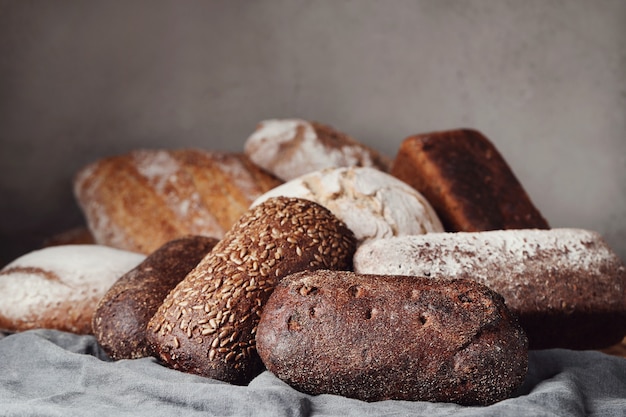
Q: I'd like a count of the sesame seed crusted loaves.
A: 1